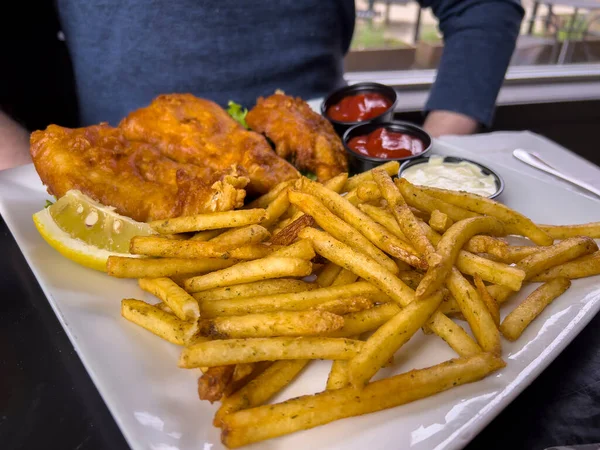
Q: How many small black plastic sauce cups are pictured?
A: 3